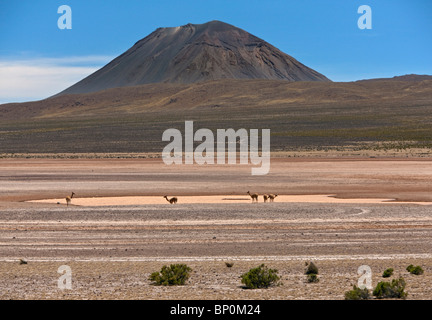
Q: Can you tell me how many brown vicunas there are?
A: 5